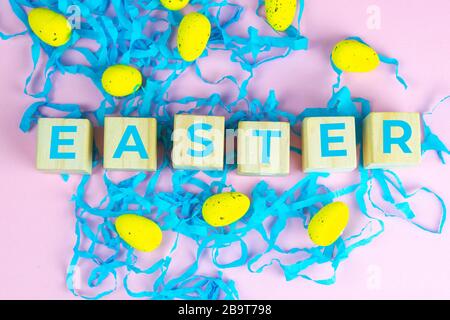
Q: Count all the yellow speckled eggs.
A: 9